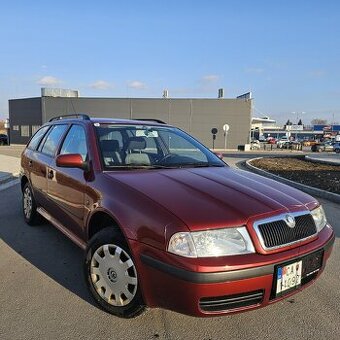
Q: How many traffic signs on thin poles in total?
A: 2